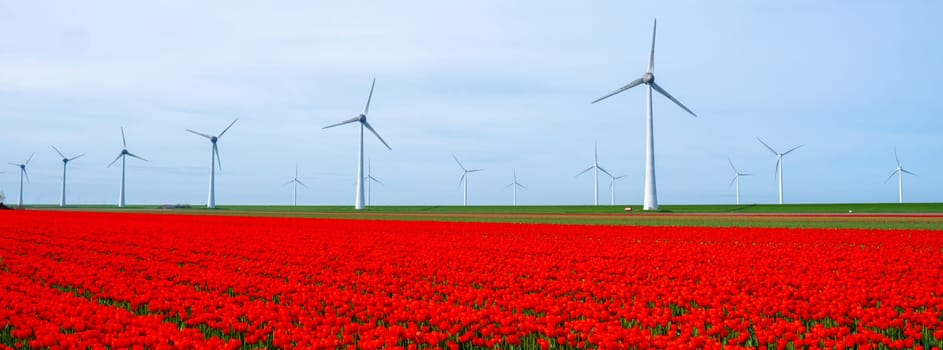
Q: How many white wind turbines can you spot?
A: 15